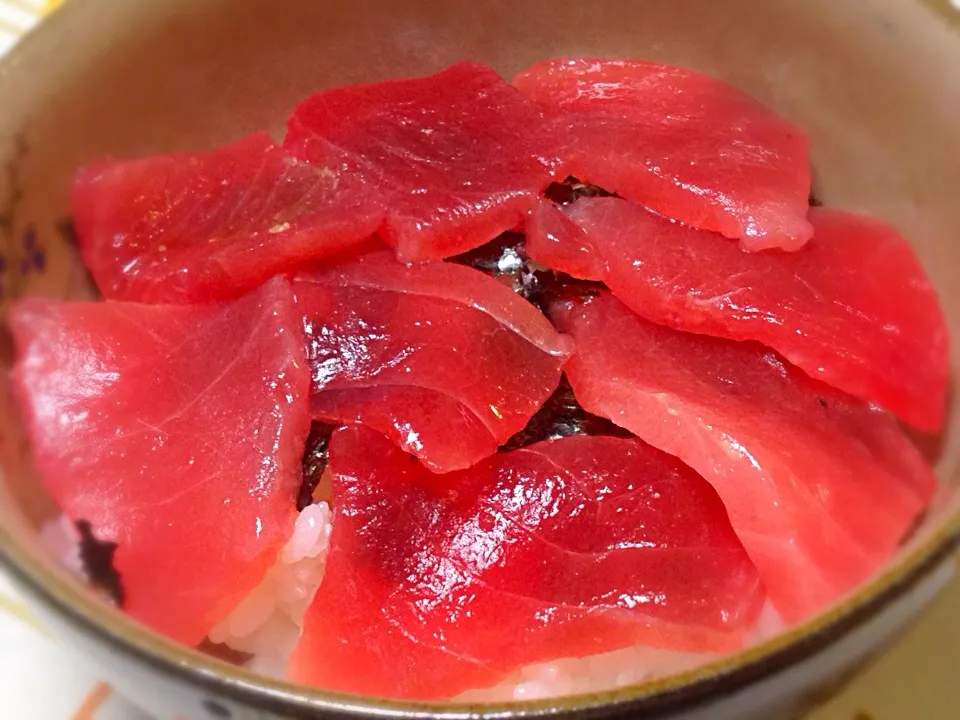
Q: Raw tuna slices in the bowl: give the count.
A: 8